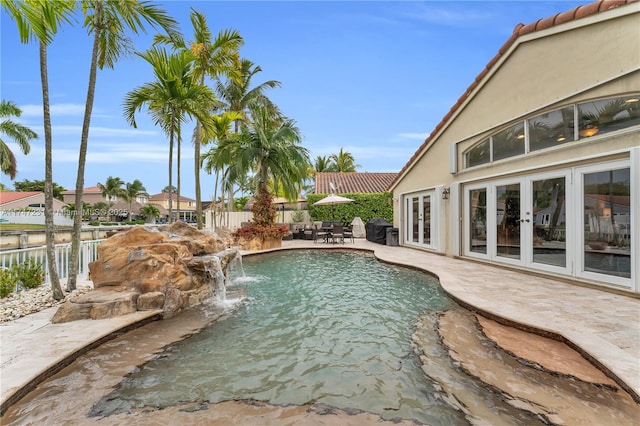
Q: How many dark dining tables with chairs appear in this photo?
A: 1